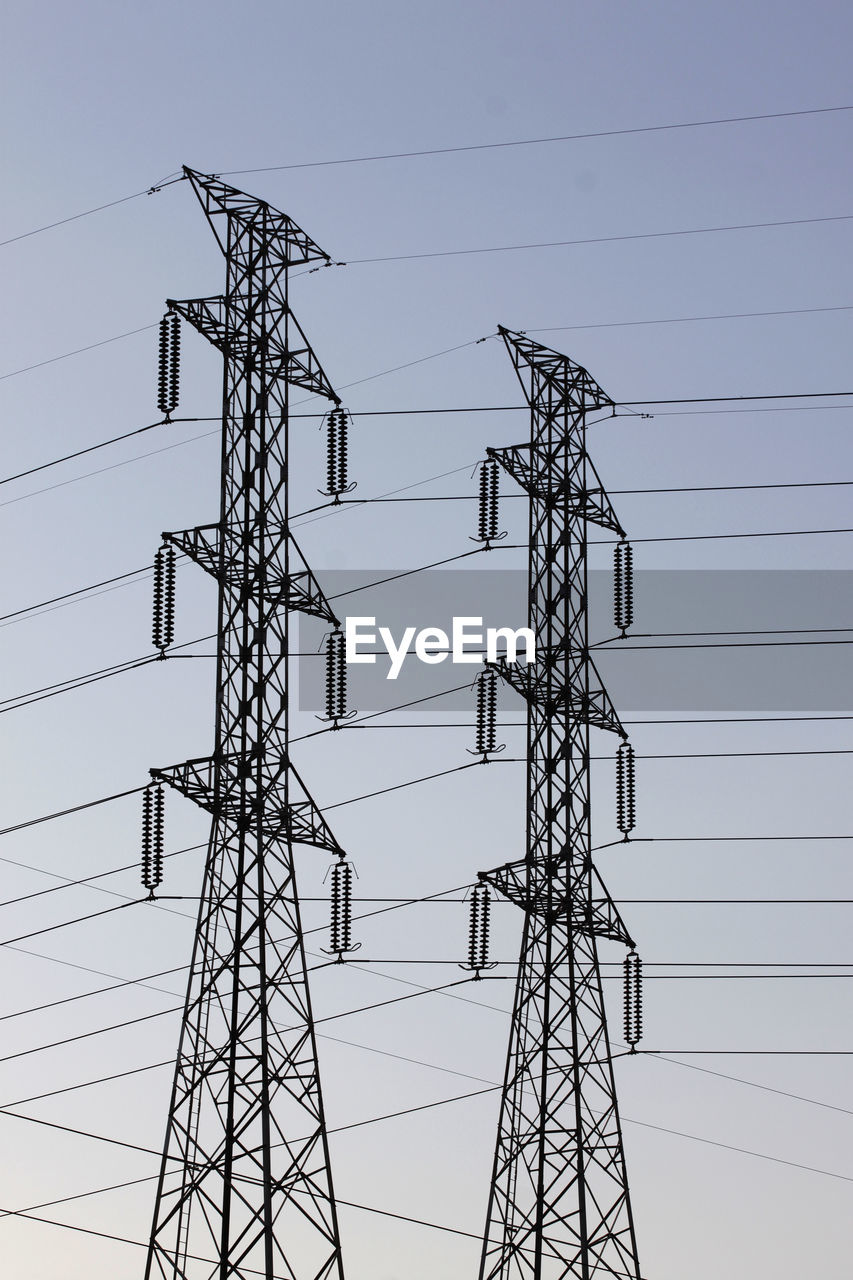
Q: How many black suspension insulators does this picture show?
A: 12